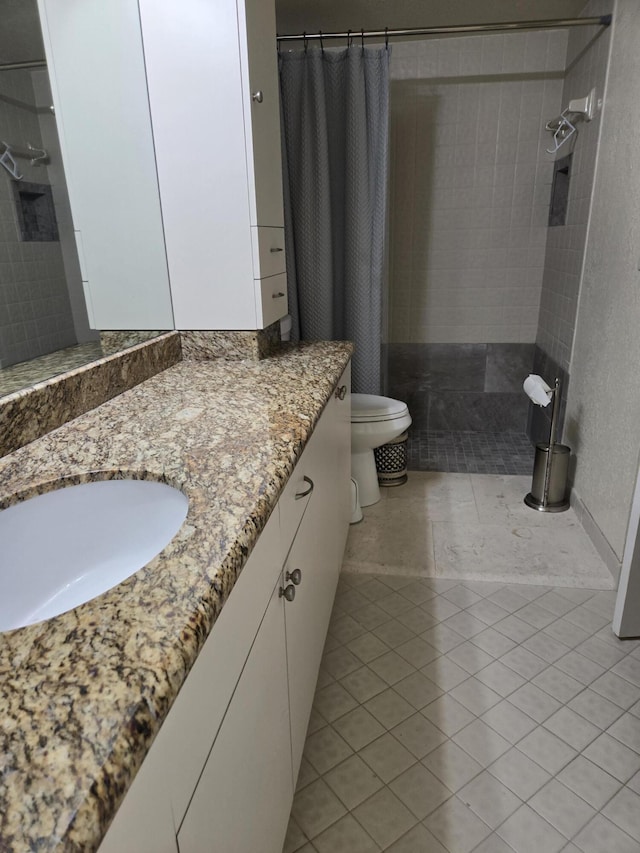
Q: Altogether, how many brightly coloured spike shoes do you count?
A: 0